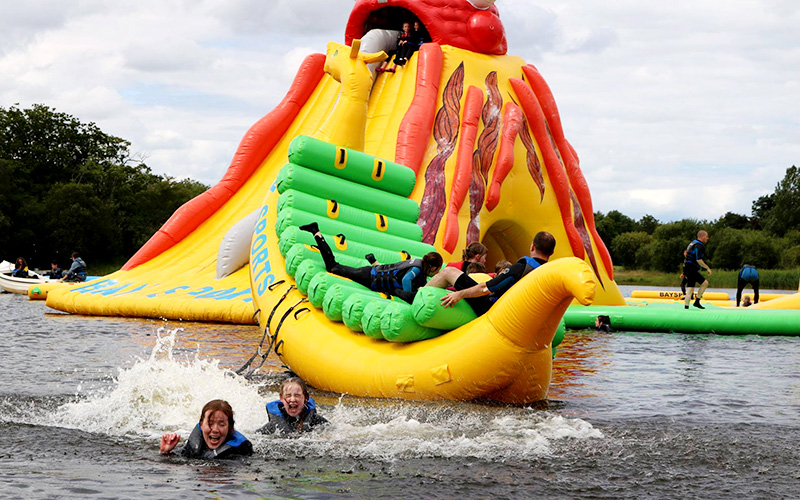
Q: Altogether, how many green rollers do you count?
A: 13